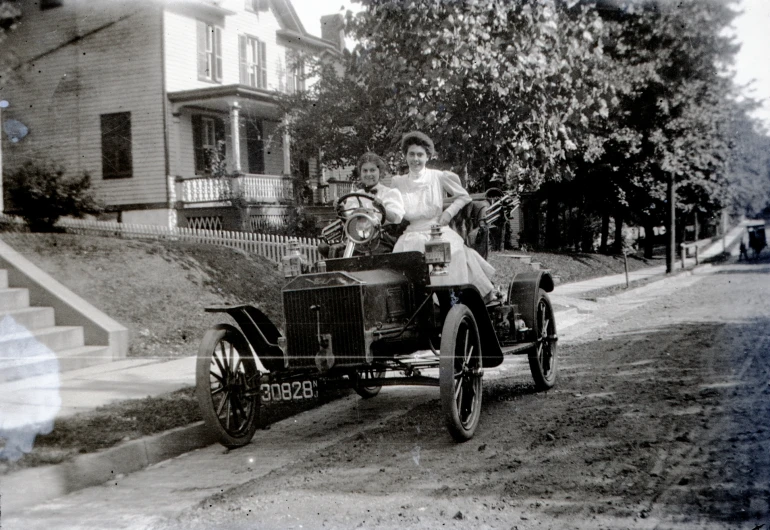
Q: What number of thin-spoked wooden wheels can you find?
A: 4